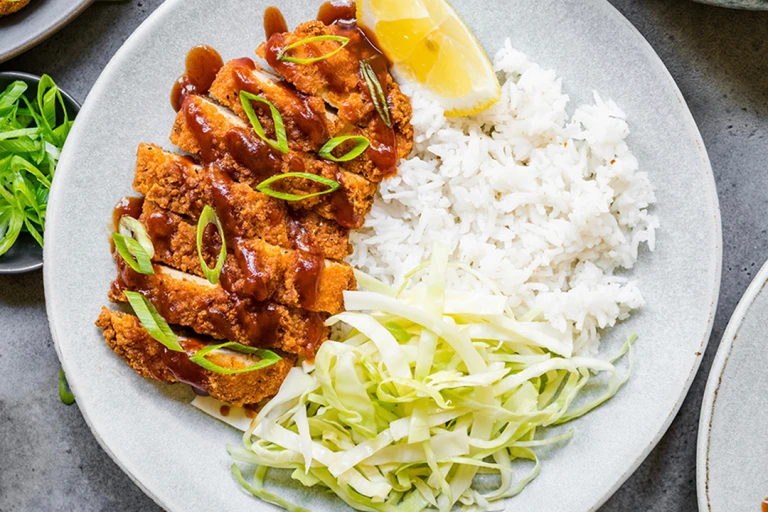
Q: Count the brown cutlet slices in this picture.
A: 7